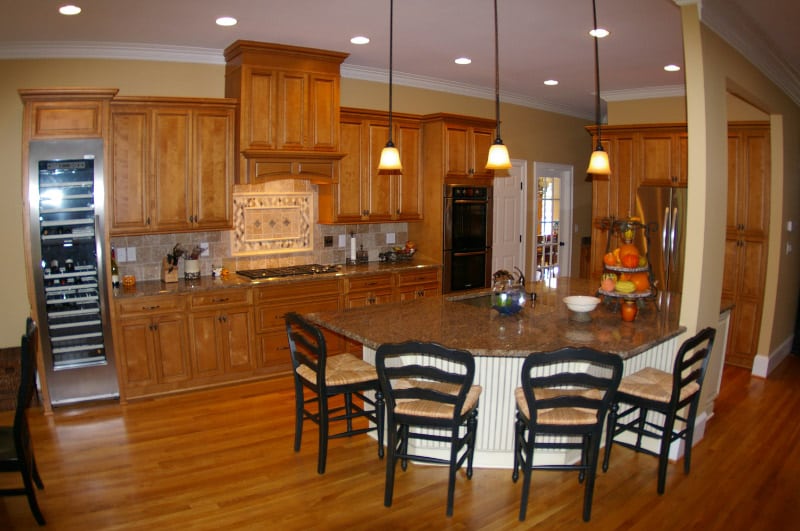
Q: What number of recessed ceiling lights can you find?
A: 7